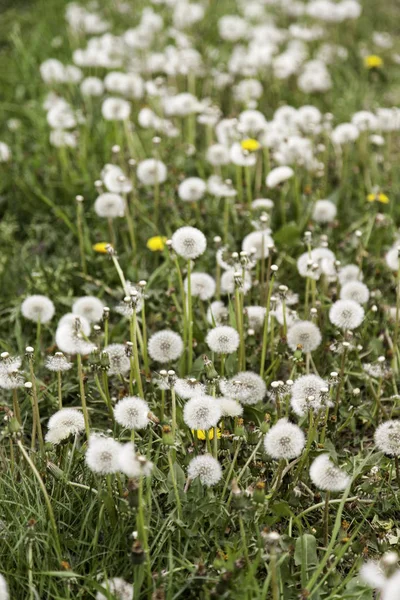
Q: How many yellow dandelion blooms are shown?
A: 6